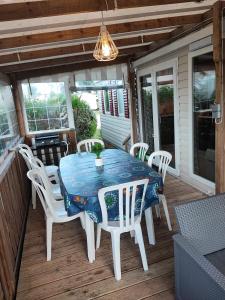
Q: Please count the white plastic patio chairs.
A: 7